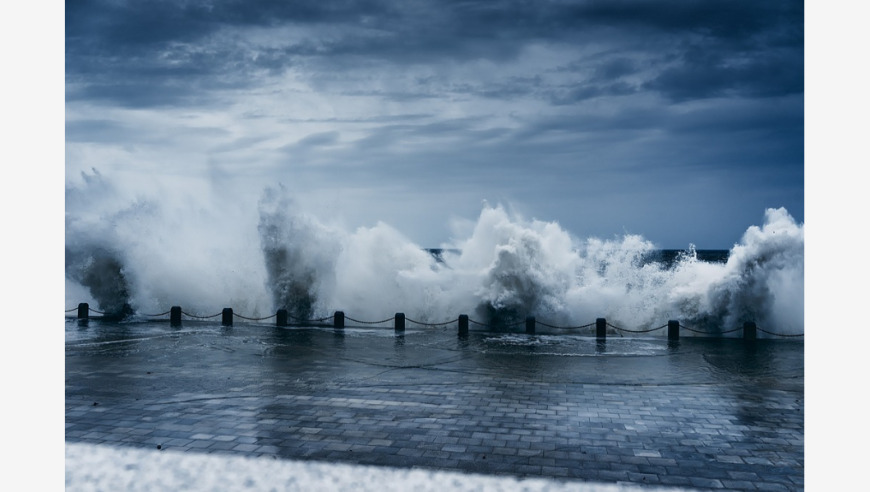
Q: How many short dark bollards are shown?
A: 11